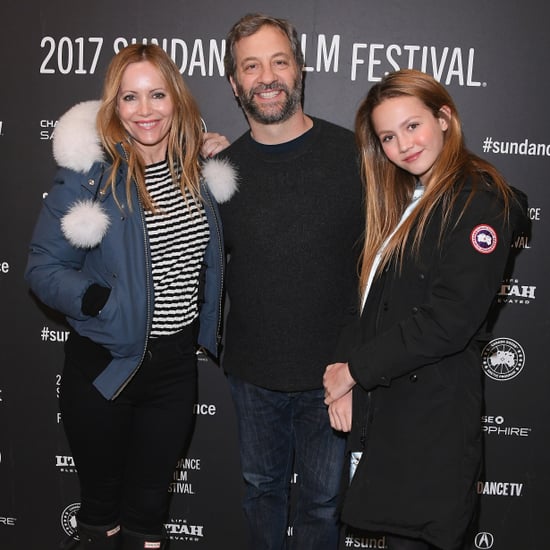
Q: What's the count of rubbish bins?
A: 0